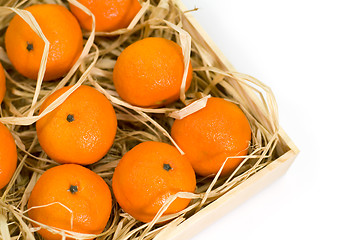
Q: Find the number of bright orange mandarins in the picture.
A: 9